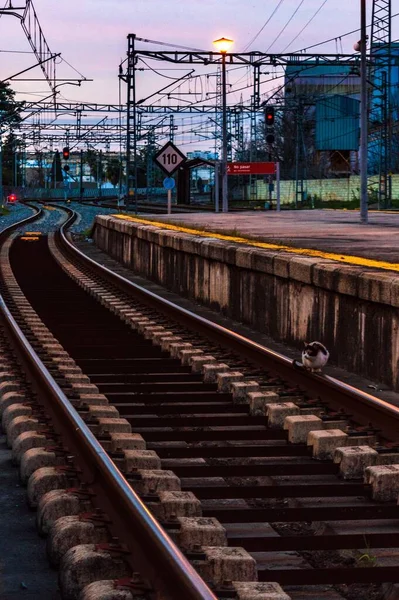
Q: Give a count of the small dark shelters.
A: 1